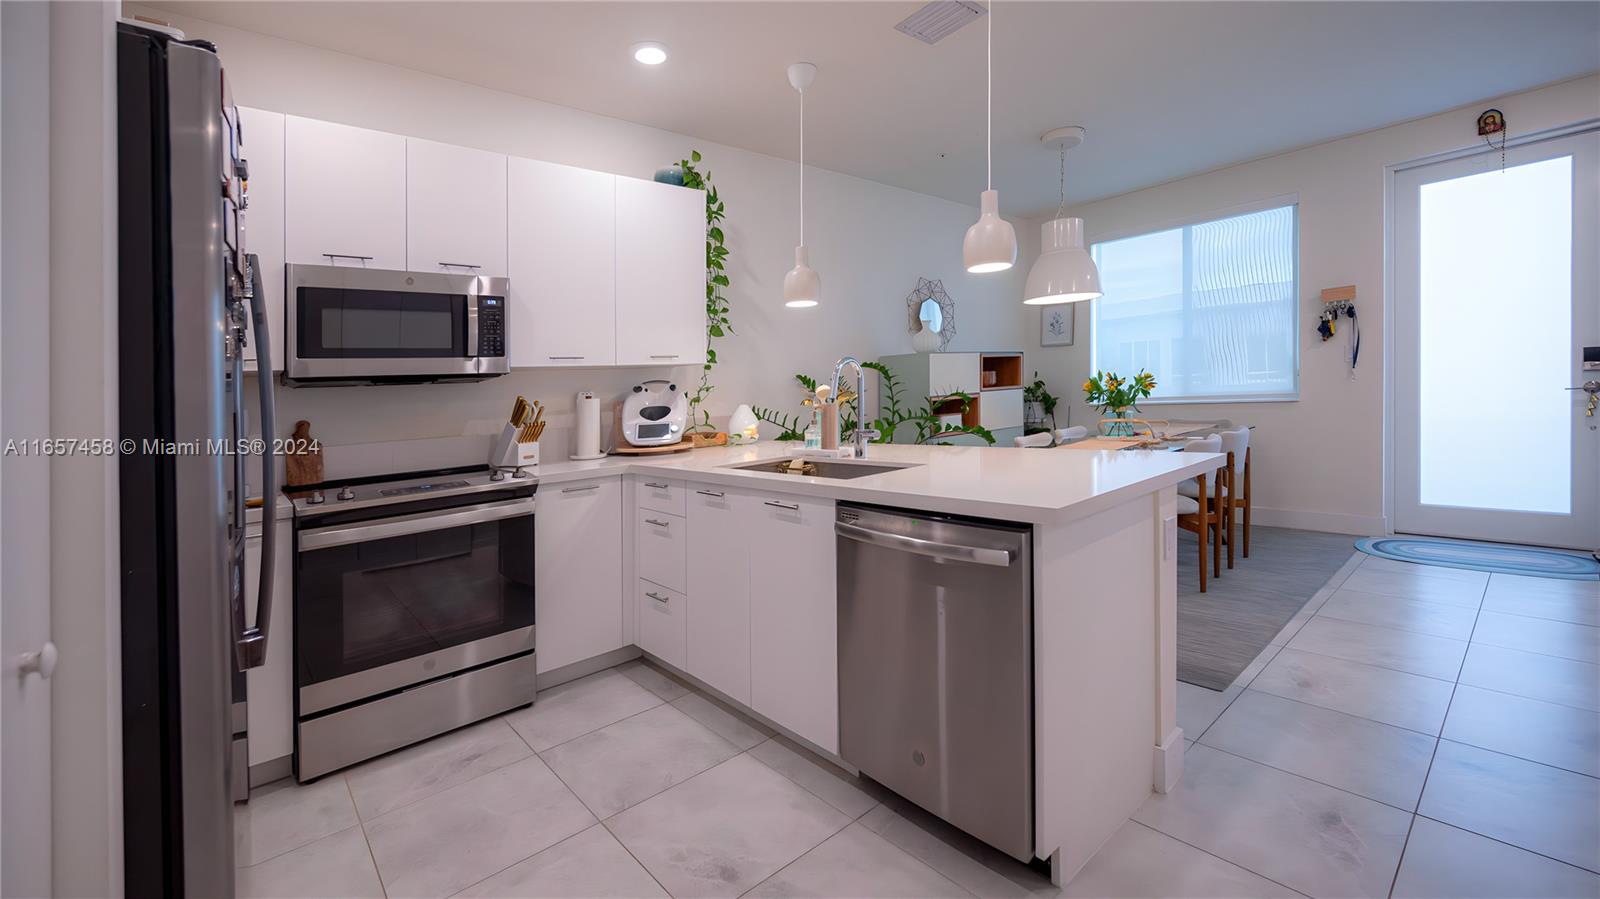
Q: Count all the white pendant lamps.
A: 3